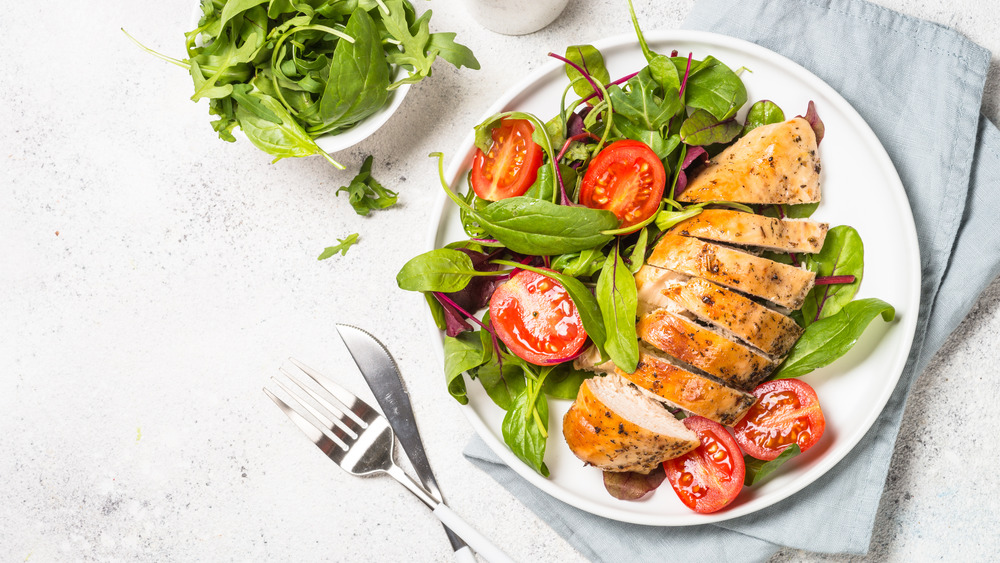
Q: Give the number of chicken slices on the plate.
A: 7